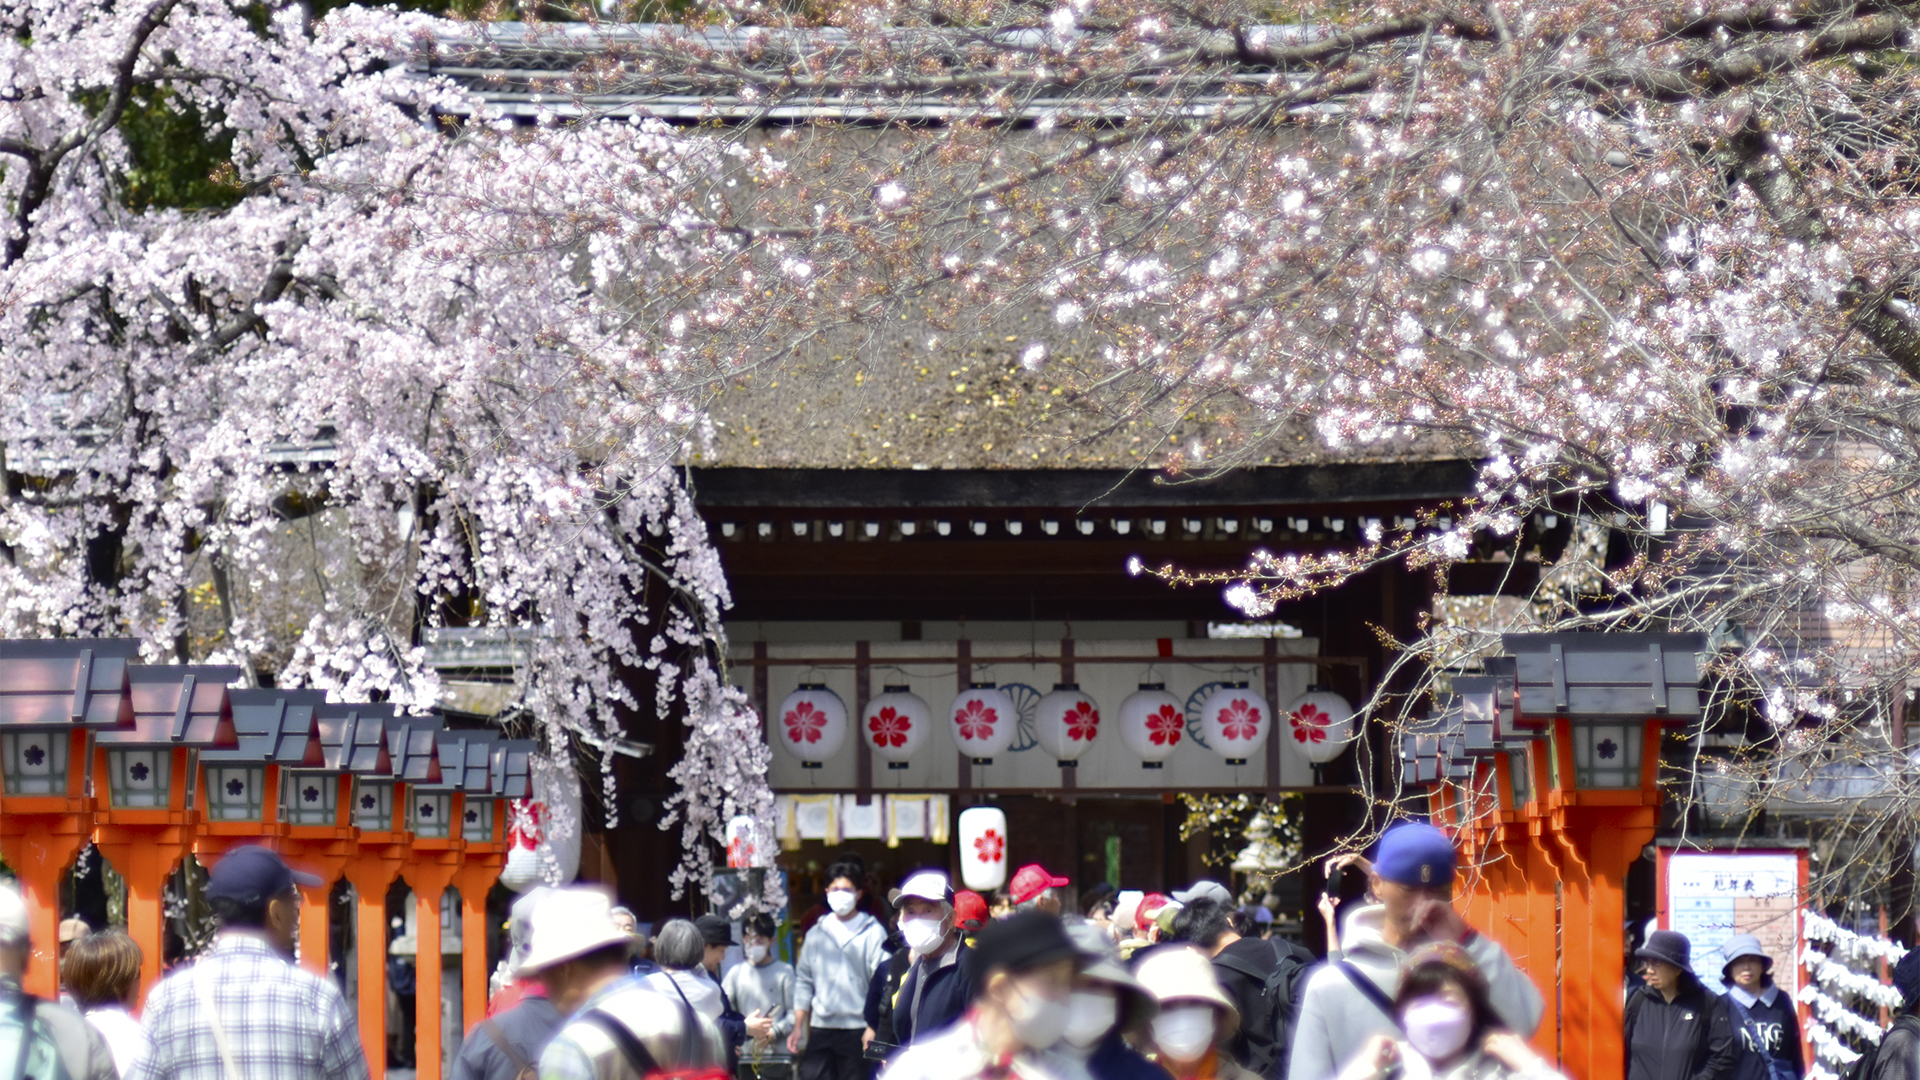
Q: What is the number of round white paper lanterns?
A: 7